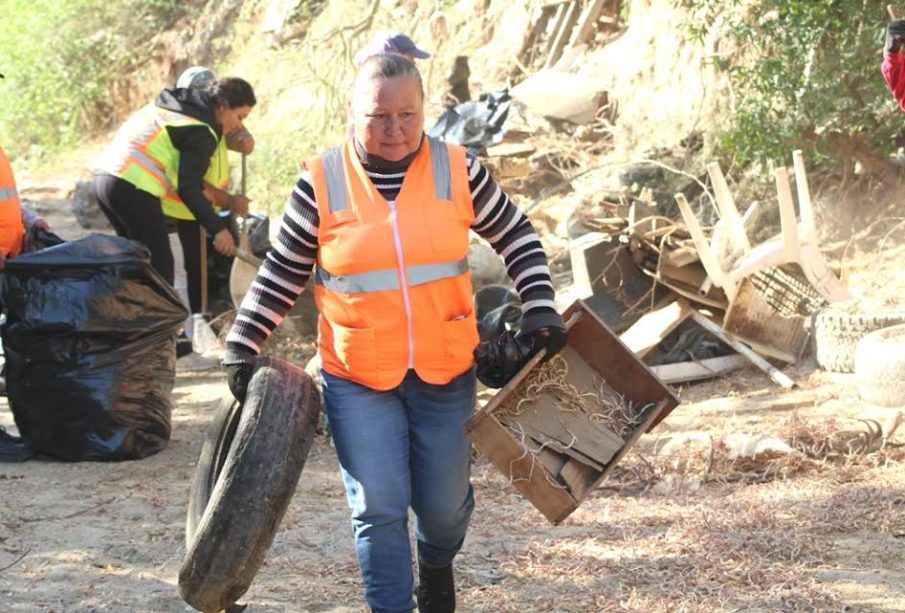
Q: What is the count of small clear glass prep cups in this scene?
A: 0